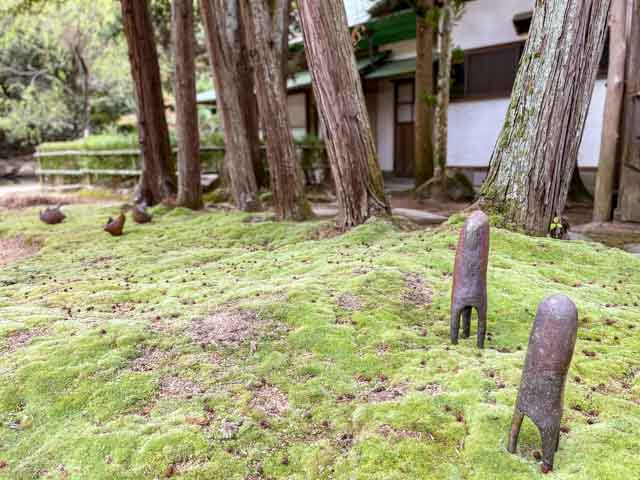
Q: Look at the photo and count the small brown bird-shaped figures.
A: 3